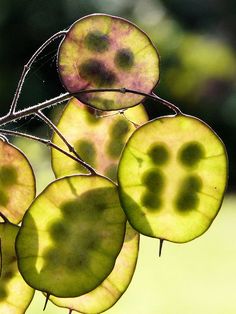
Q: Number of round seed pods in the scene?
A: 7